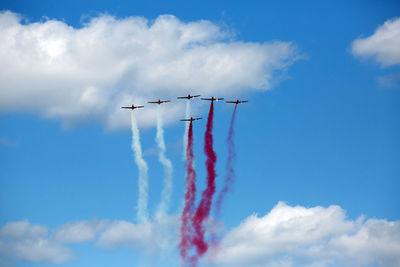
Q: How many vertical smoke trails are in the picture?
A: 6